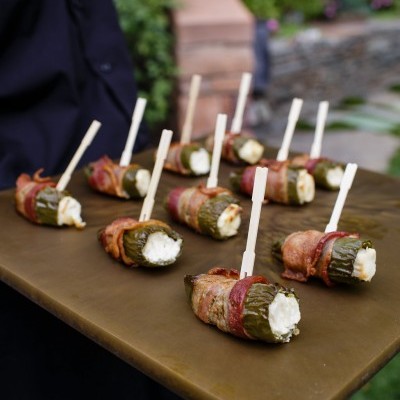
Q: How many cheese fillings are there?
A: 10